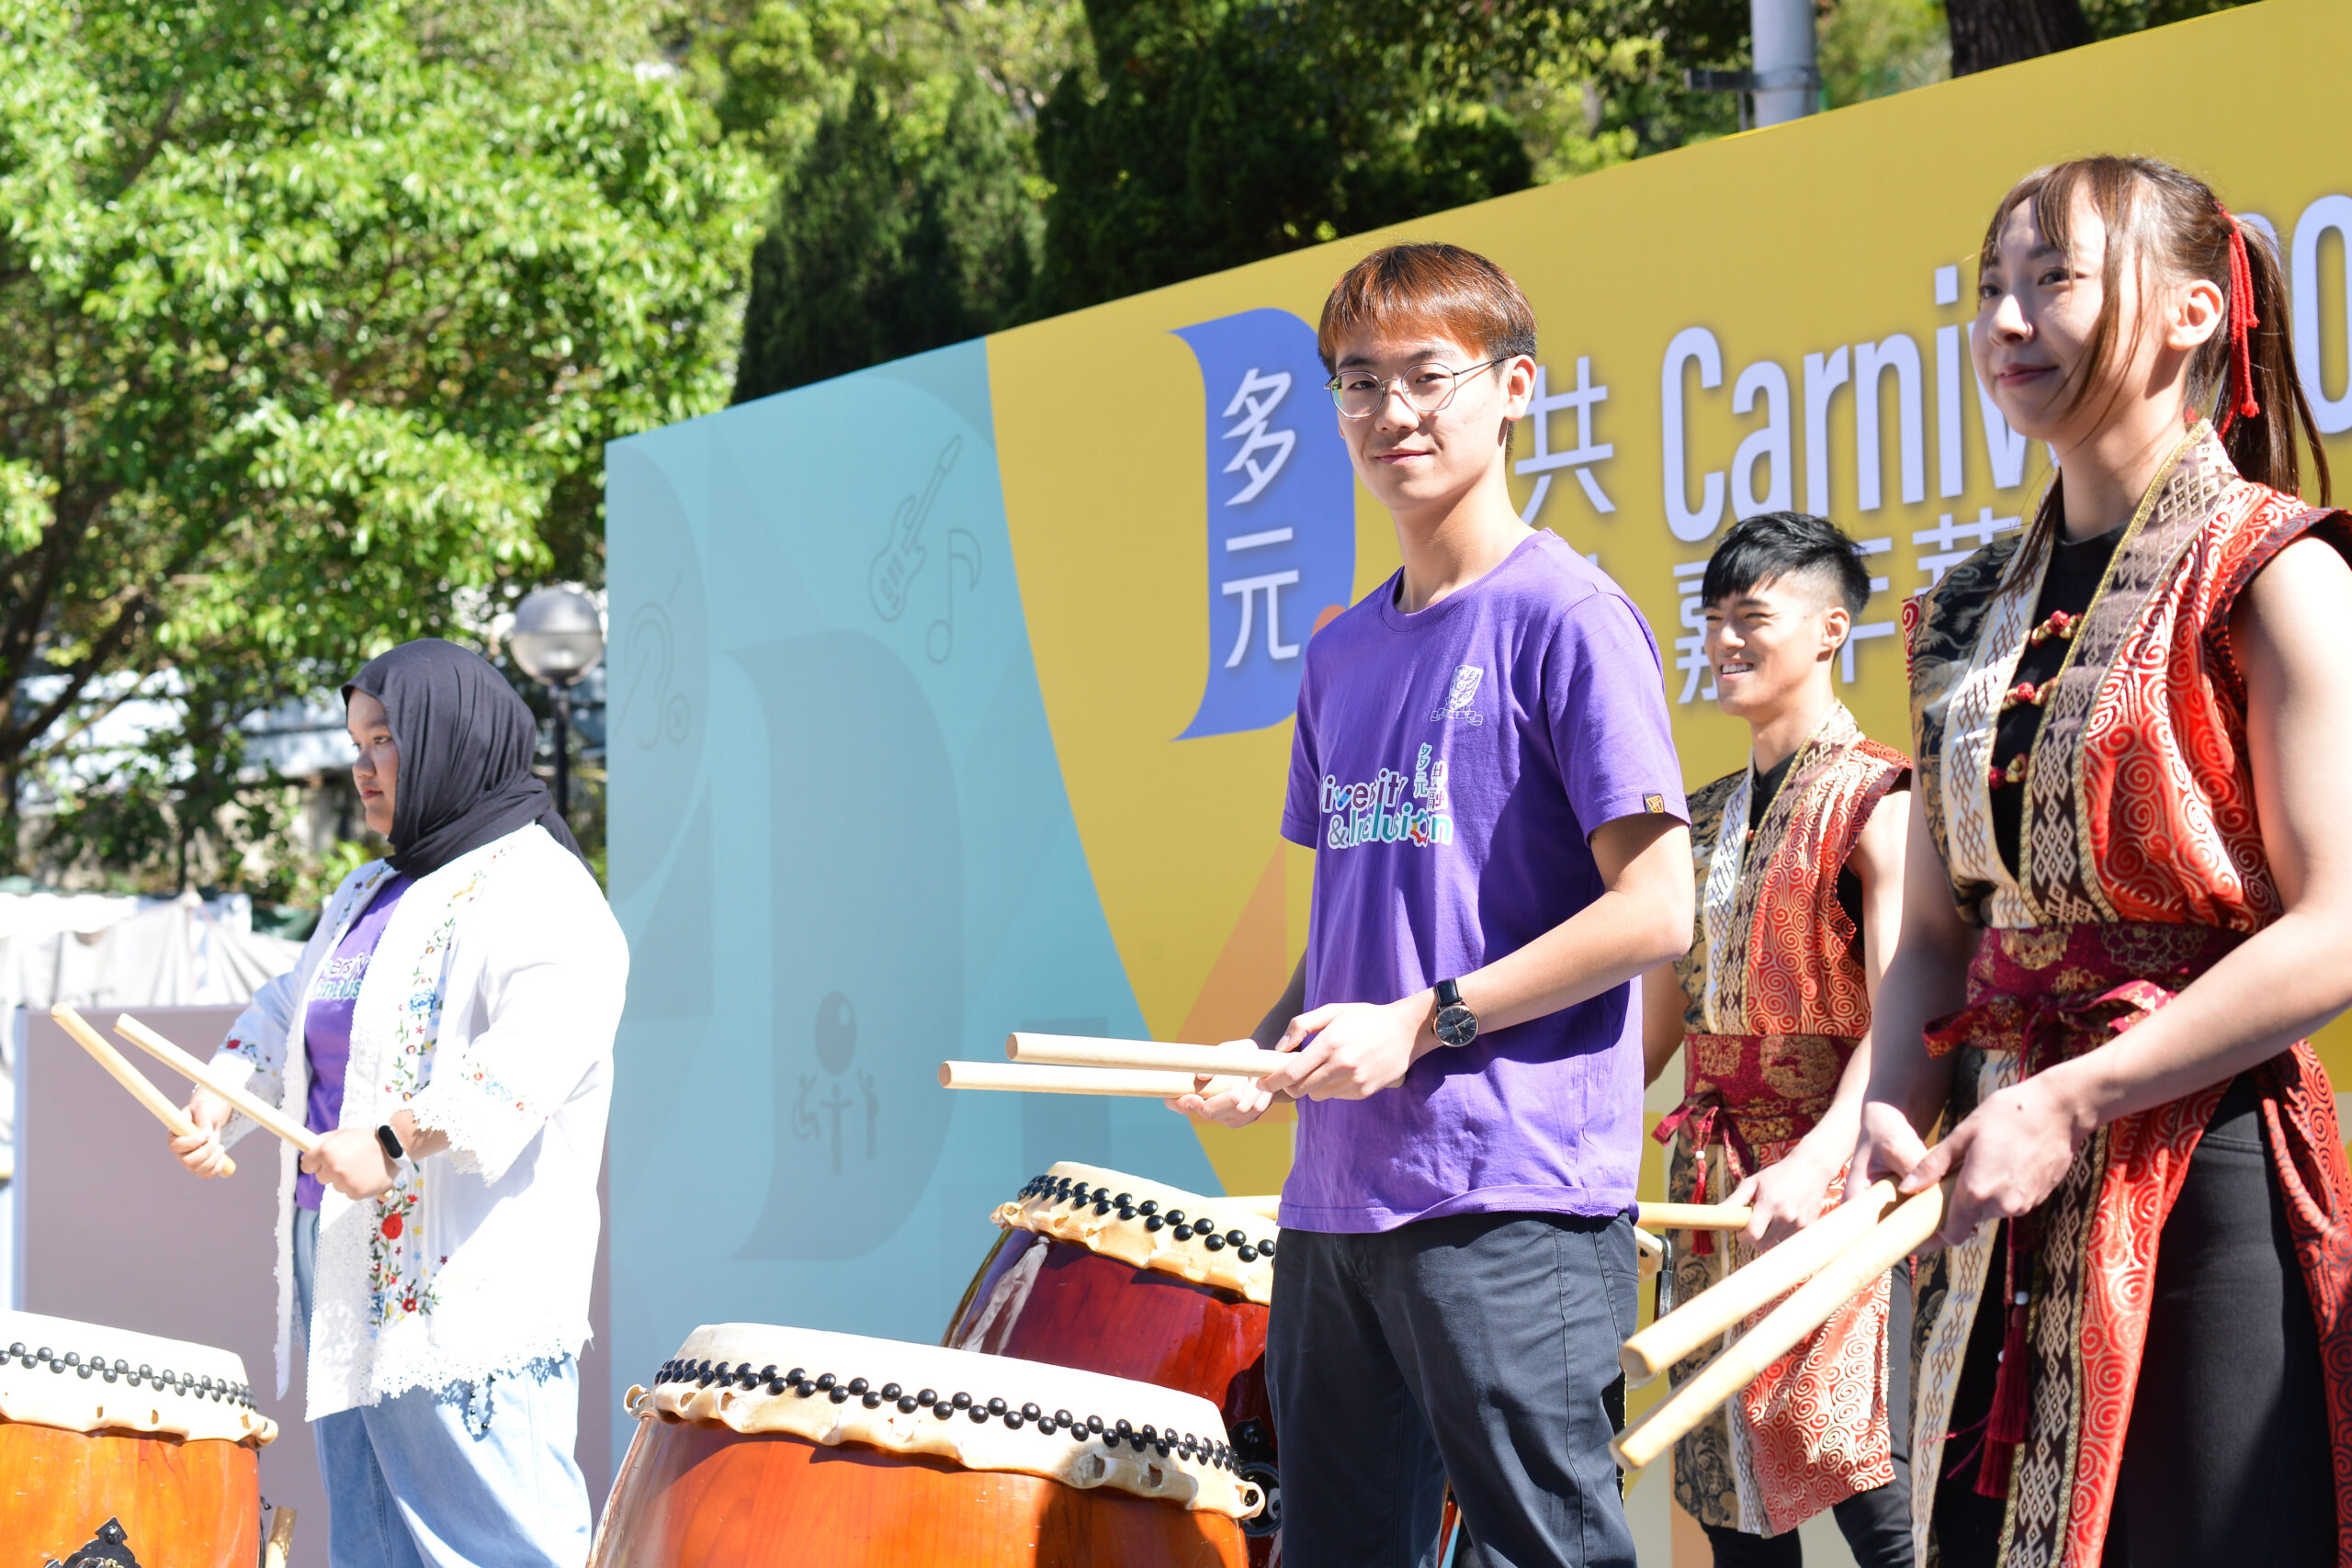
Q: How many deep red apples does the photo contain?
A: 0